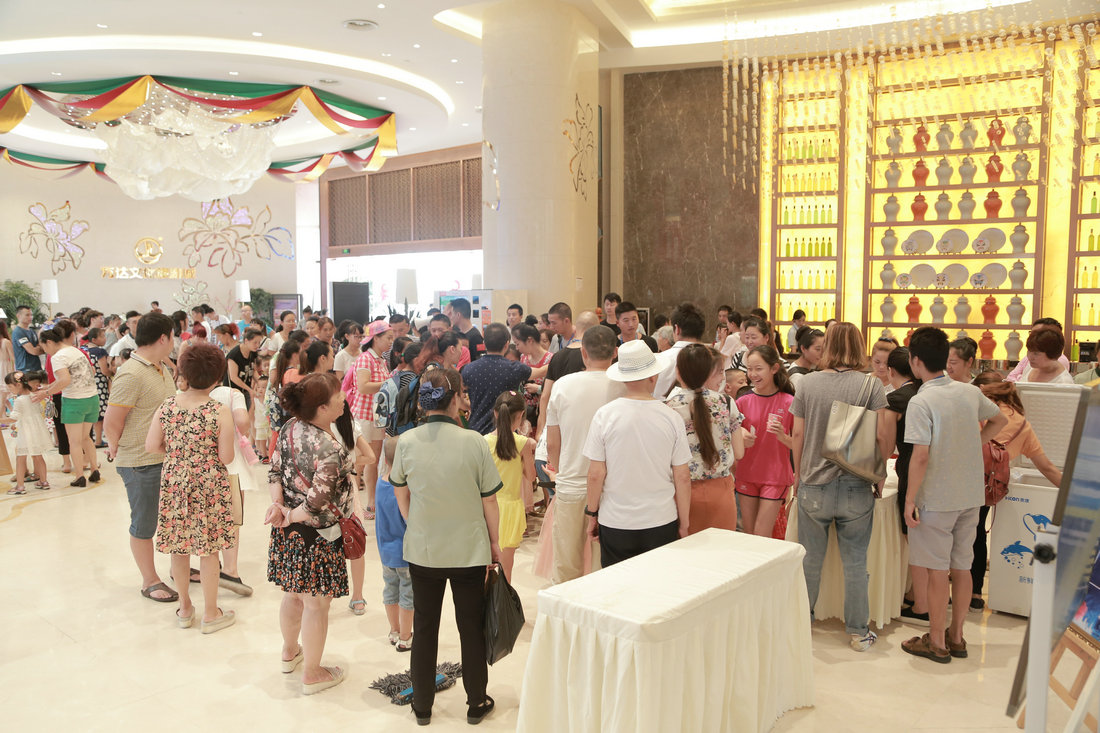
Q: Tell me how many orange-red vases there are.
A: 10